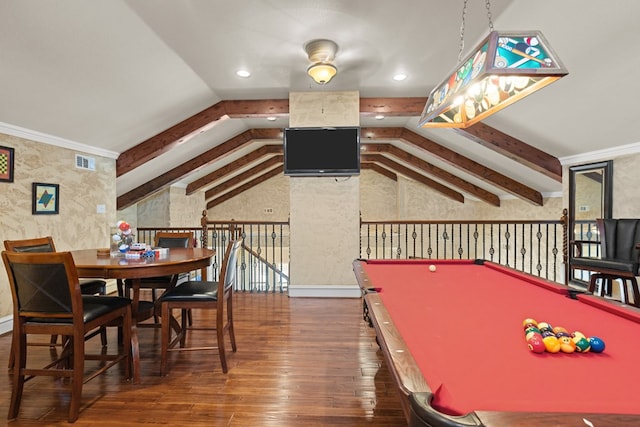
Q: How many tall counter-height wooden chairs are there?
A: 4